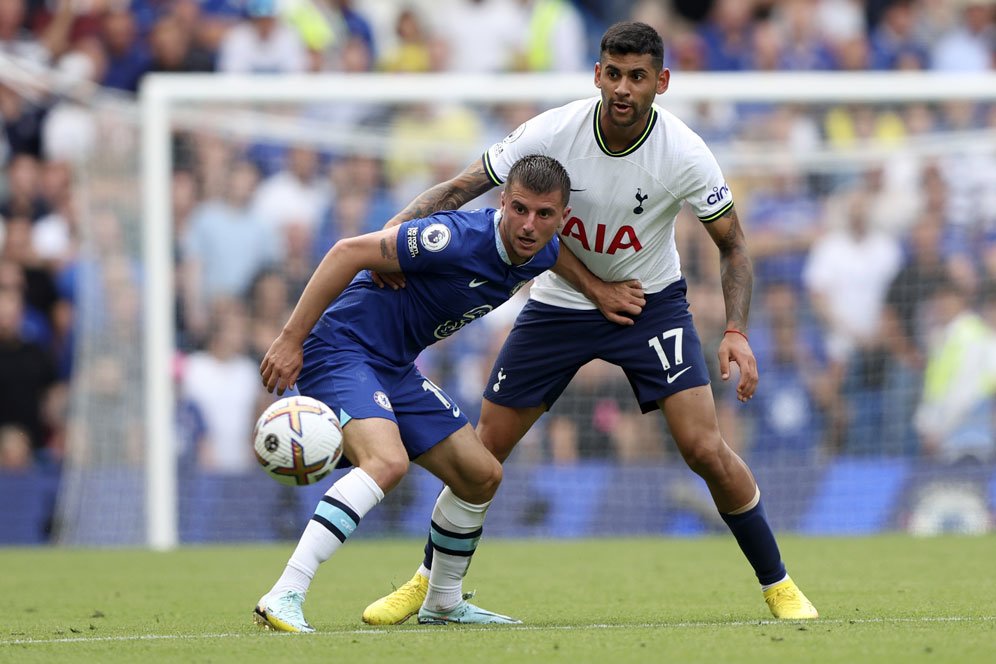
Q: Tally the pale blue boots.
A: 2